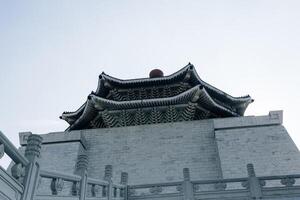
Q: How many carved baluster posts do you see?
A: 6